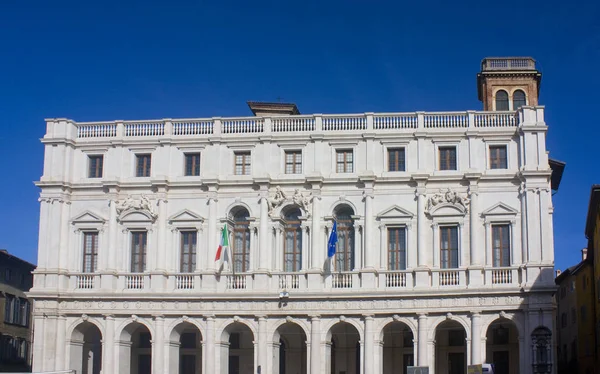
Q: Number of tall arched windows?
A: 3